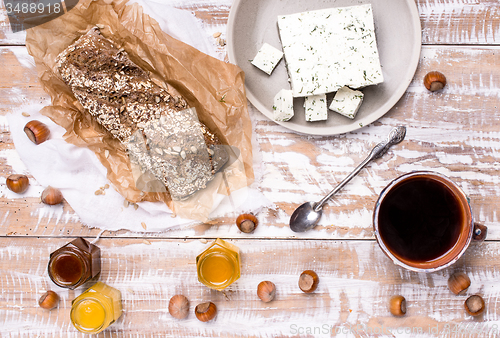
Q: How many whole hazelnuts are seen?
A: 13